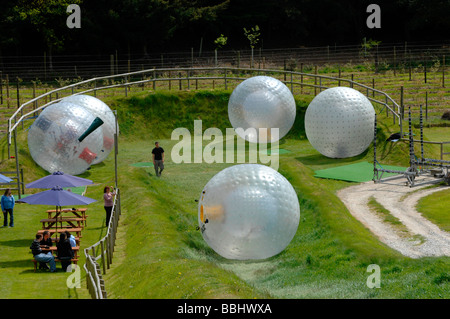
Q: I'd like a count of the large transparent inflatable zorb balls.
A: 5